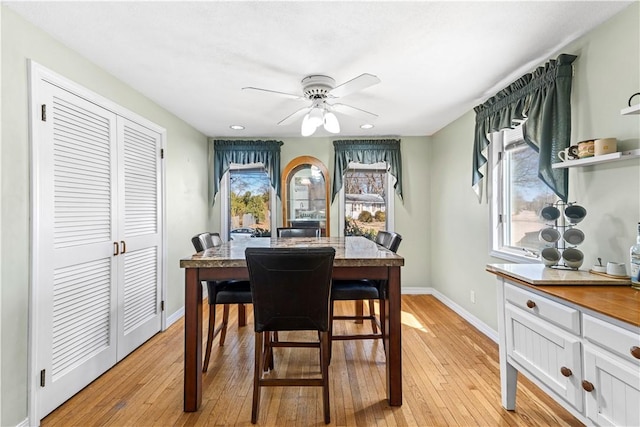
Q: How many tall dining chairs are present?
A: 4